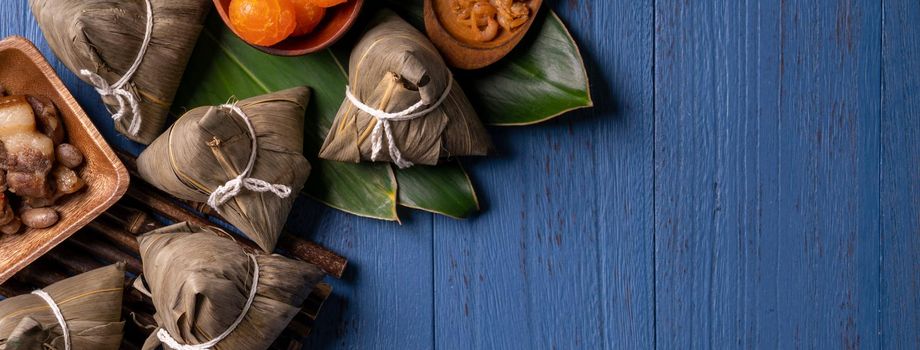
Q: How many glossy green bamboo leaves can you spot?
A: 3